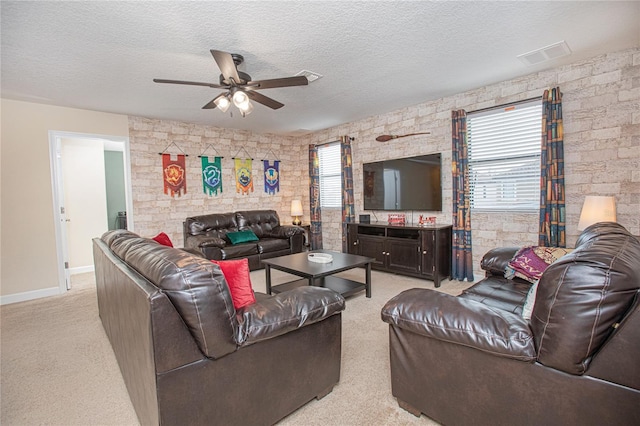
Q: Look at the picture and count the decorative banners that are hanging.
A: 4